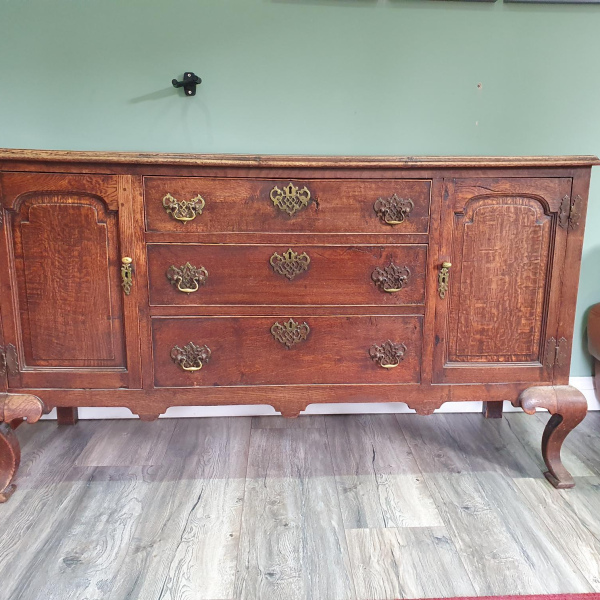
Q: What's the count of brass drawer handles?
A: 6